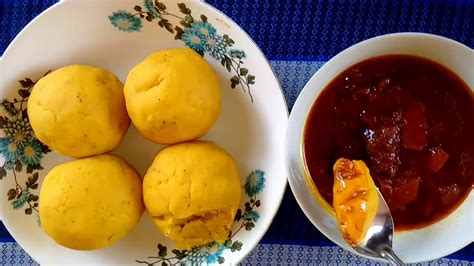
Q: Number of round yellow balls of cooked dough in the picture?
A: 4